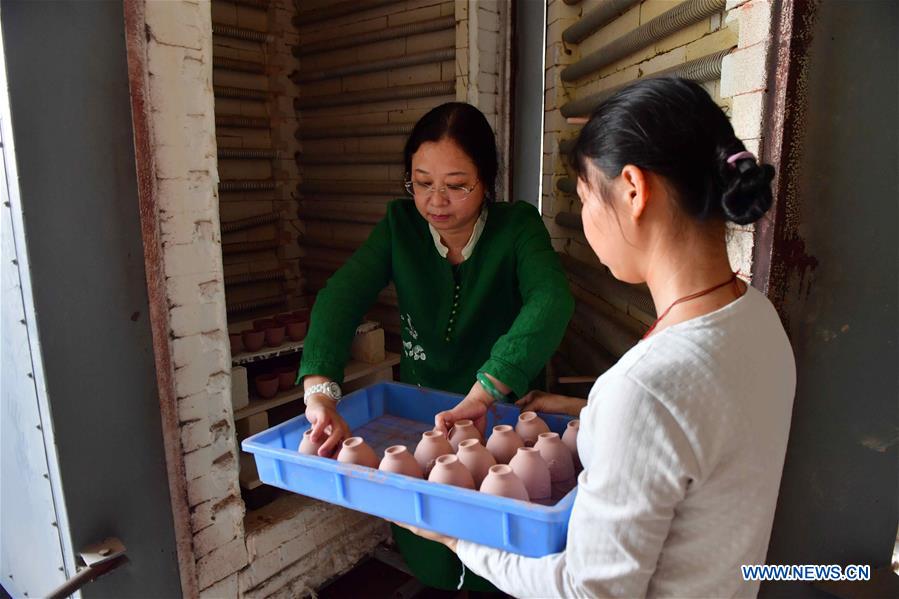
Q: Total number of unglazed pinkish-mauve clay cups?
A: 13